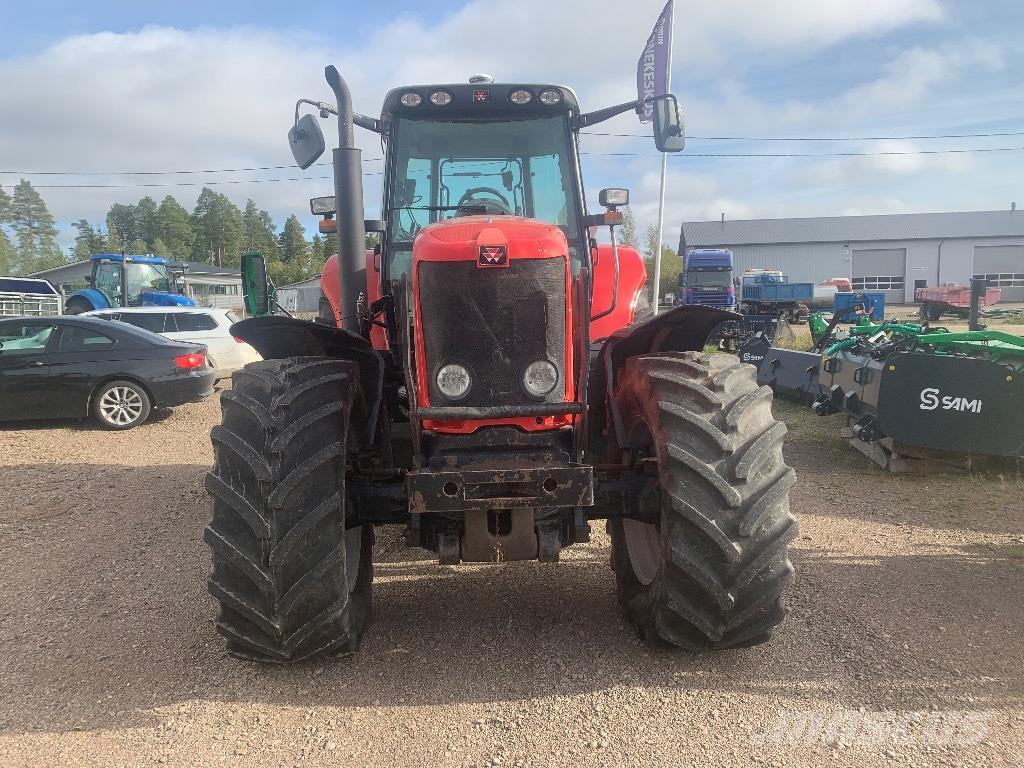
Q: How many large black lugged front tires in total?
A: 2